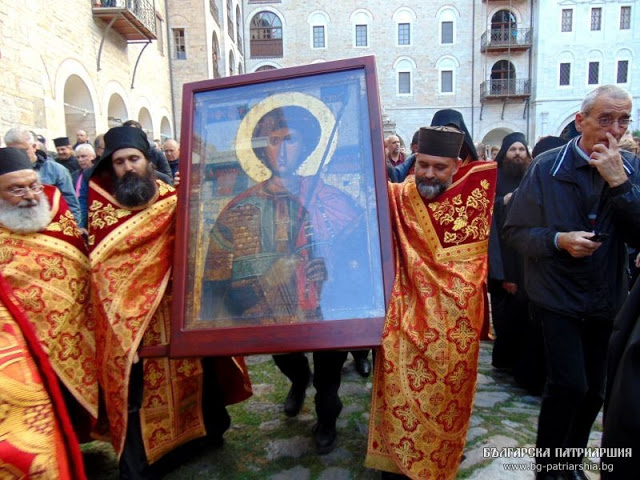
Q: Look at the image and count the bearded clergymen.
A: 4